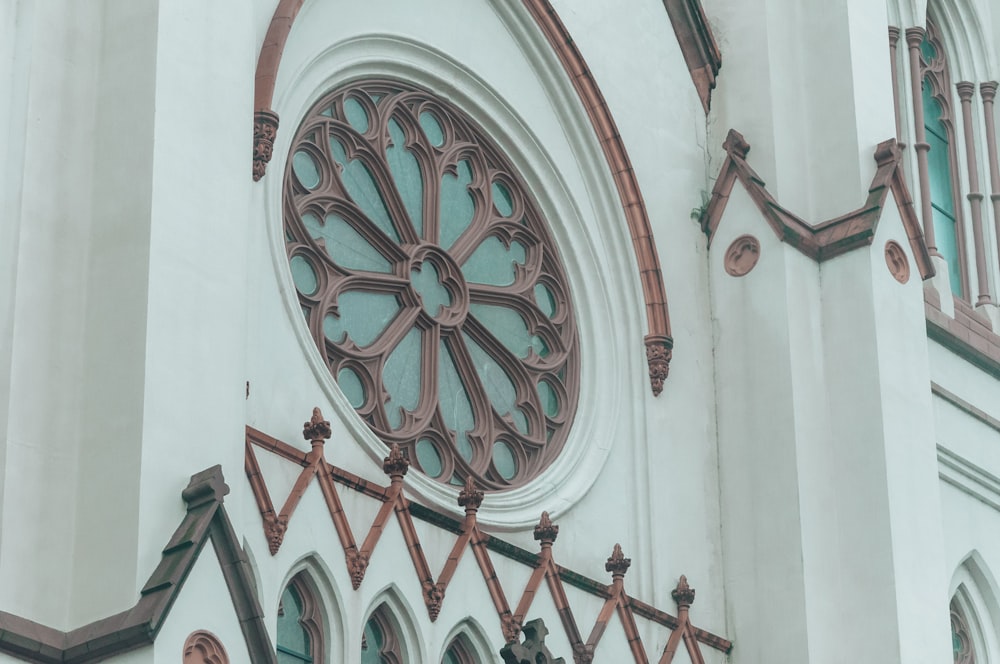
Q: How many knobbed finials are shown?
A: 6